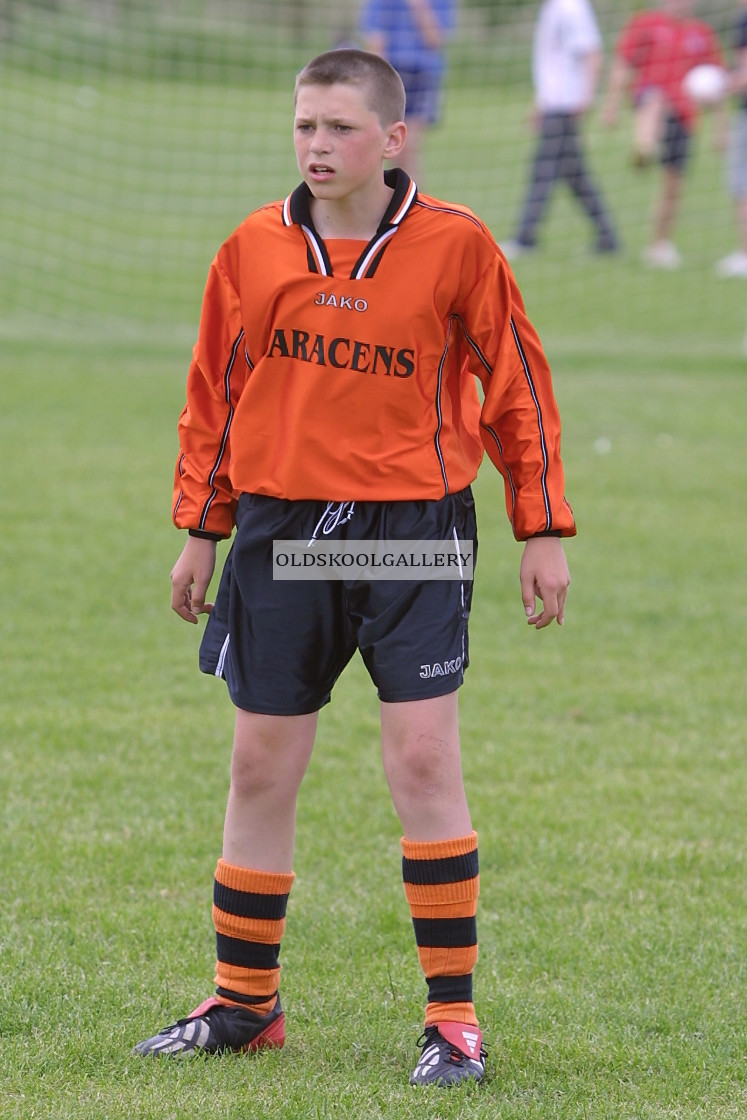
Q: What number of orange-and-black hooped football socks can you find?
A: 2